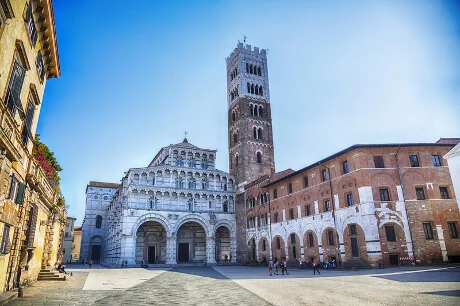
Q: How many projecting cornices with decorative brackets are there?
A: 1